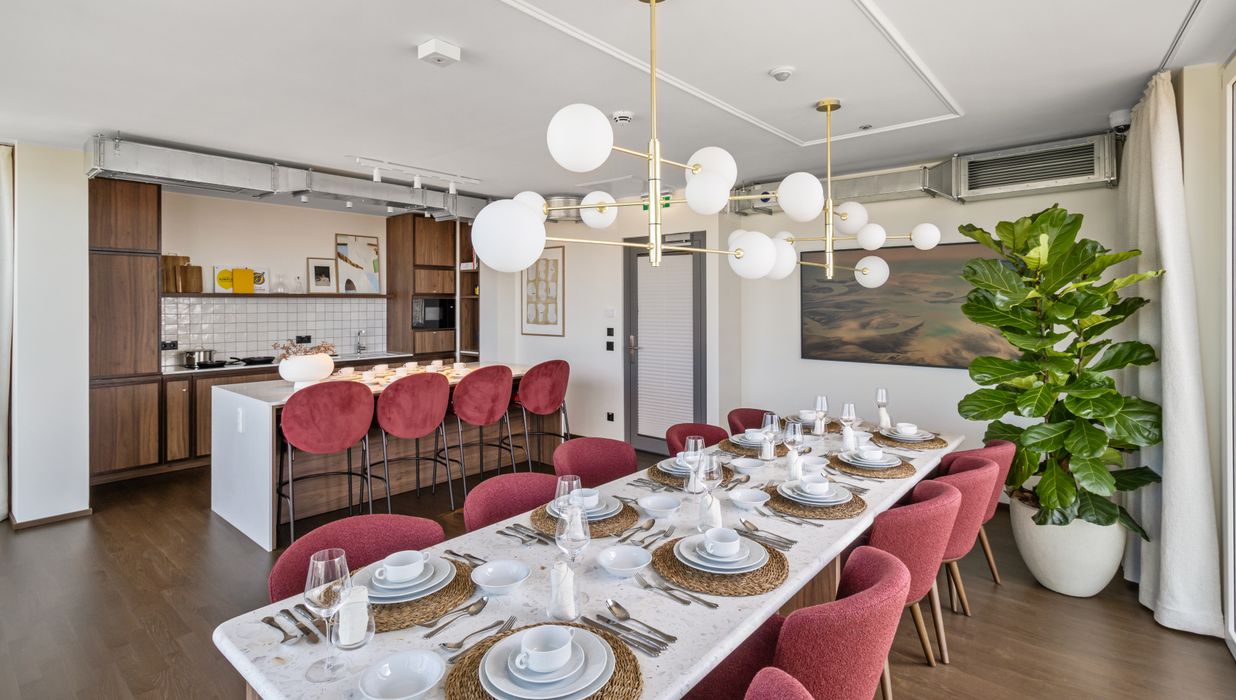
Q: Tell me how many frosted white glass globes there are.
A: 15